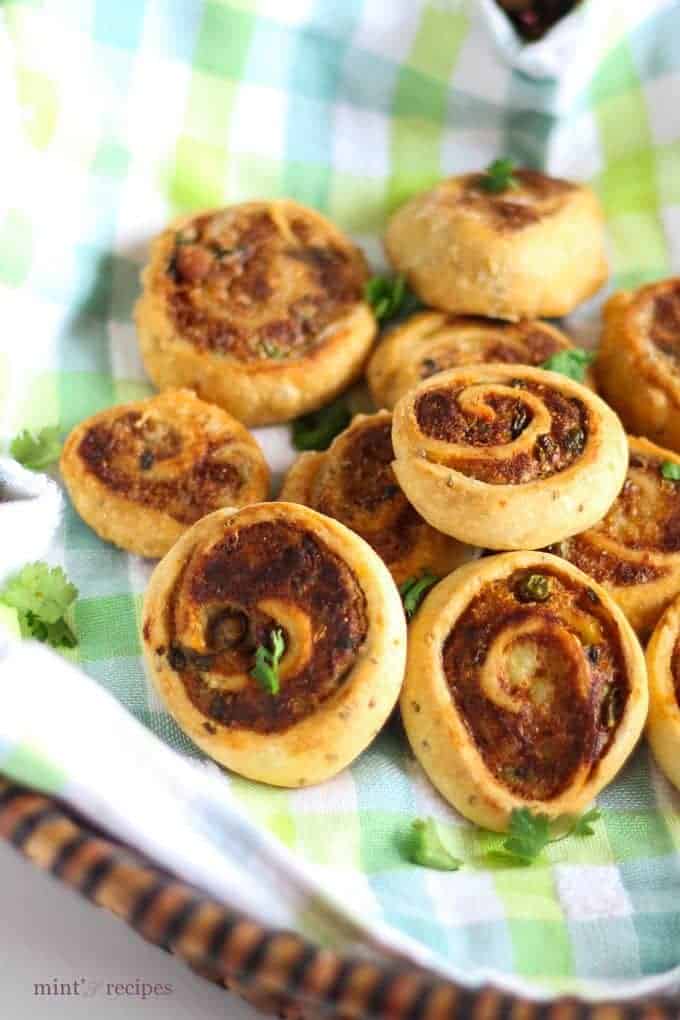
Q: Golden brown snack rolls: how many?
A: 11